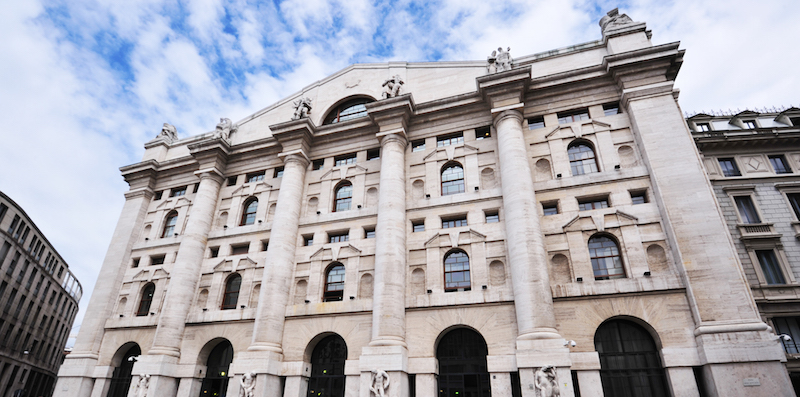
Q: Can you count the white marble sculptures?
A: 10